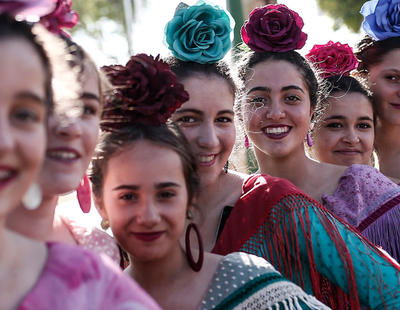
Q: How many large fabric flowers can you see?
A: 7